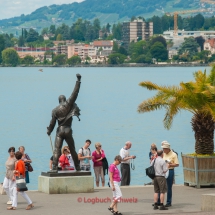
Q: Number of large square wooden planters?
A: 1